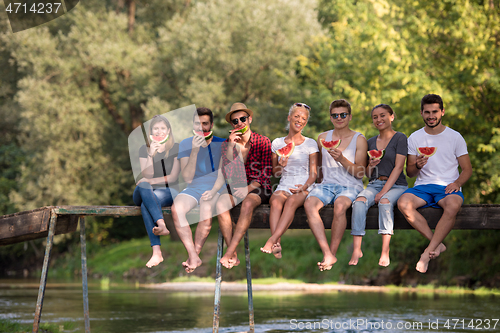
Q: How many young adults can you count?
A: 7